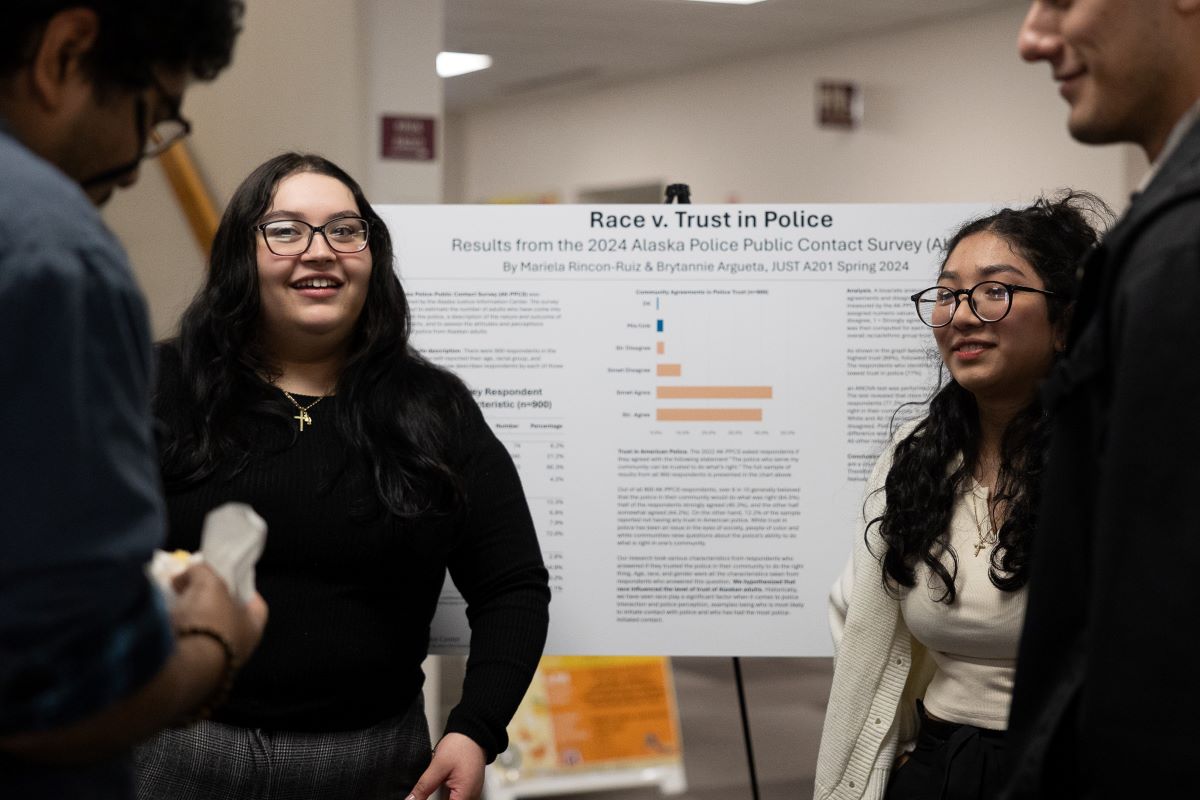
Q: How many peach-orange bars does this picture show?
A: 4